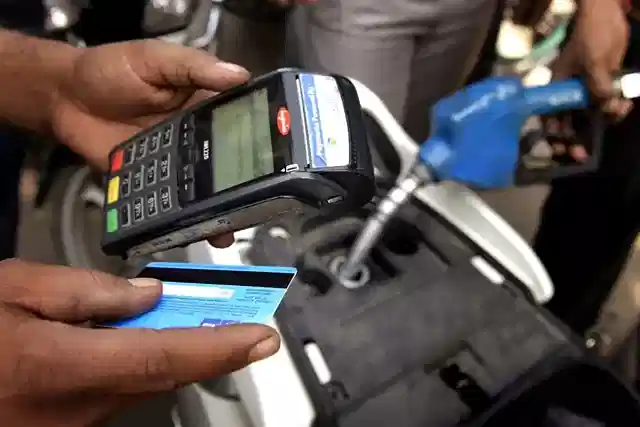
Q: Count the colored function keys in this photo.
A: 3